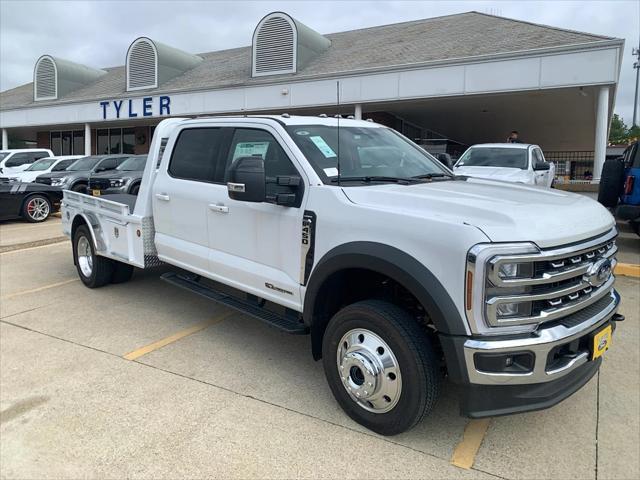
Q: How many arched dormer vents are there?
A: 3